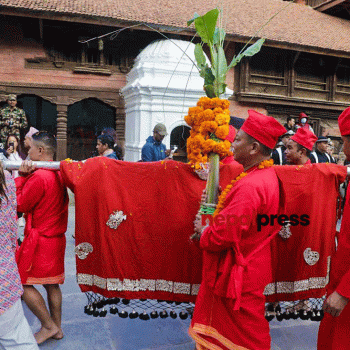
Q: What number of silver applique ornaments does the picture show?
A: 4